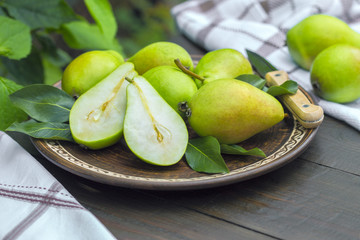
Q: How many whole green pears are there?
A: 7